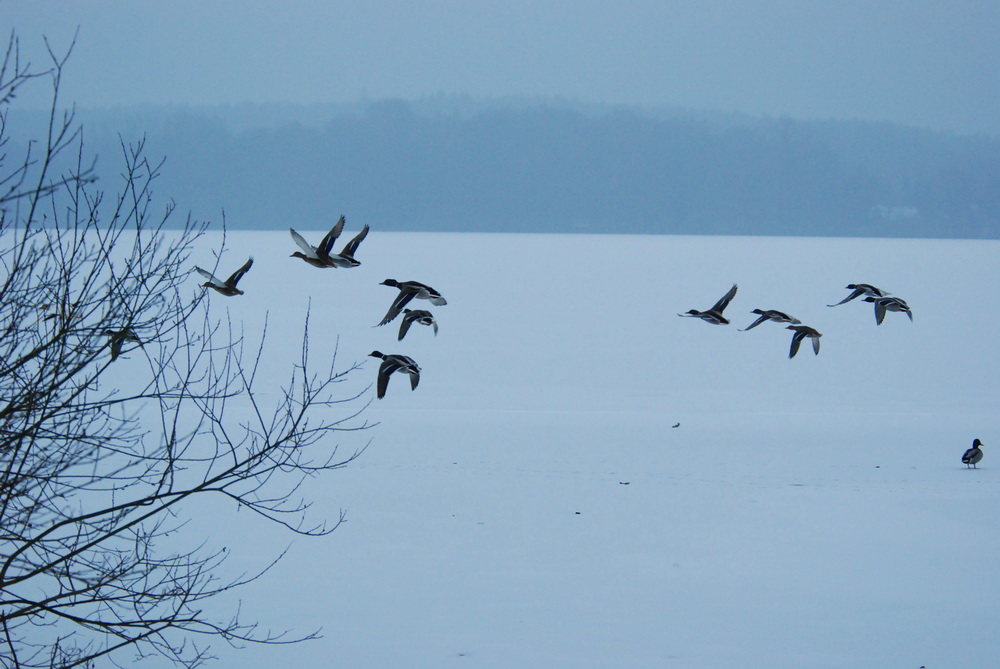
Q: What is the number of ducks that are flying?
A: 12